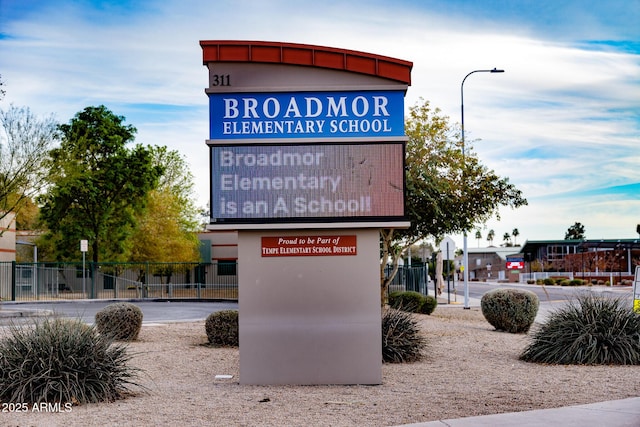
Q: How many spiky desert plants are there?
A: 3